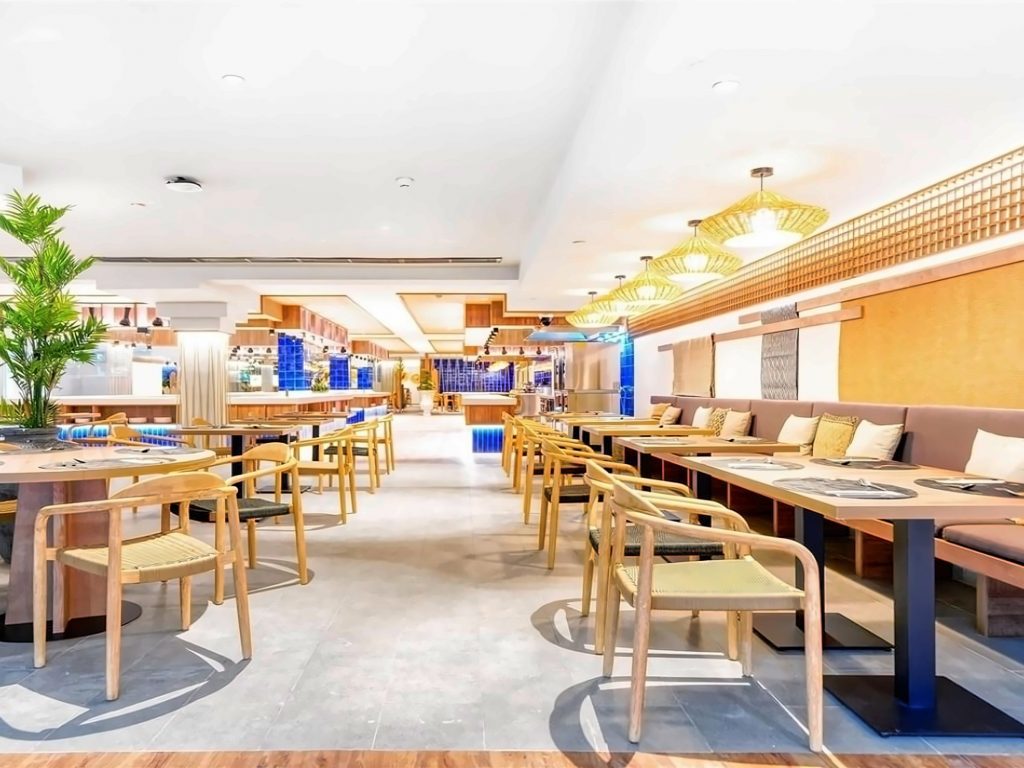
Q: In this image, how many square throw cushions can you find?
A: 9